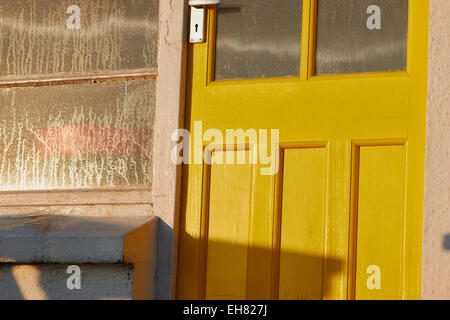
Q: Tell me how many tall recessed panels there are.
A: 3